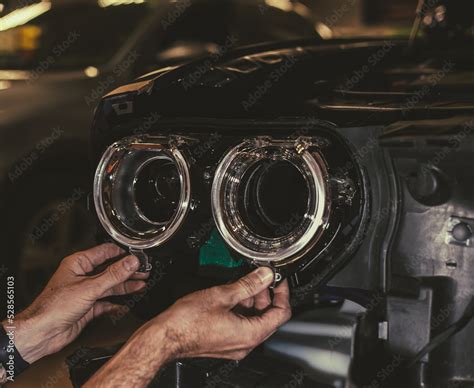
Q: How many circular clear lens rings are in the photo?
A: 2